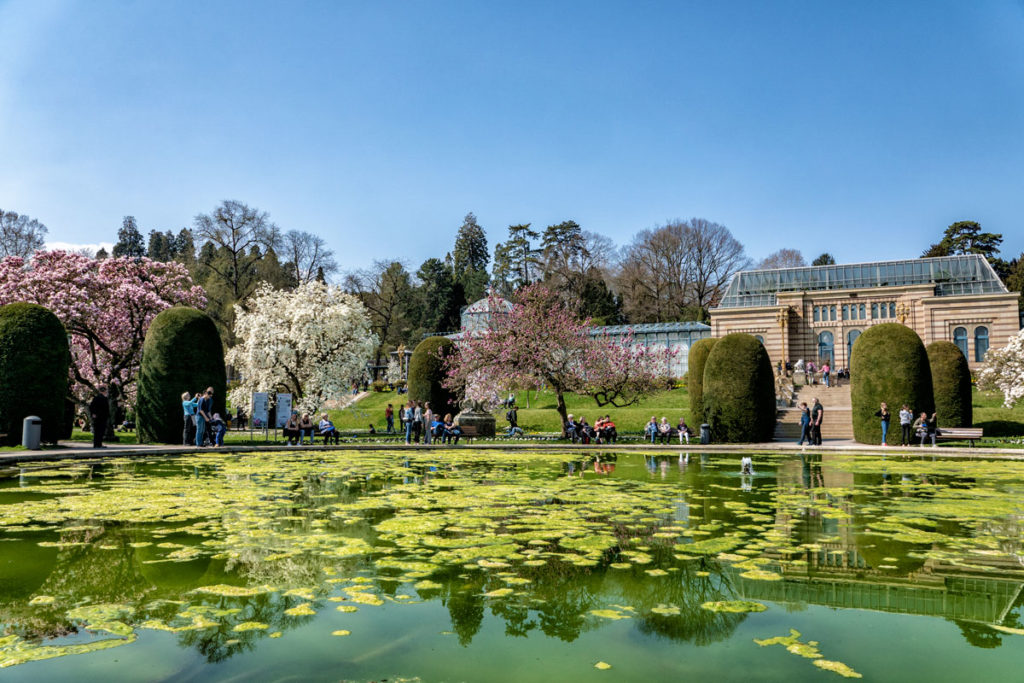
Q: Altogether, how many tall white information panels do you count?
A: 2